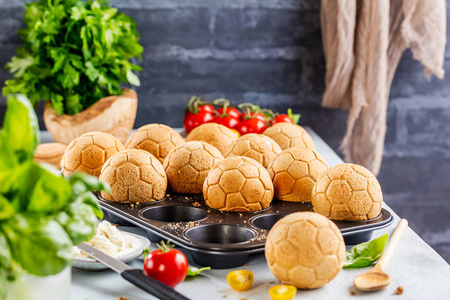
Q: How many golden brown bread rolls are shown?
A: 11